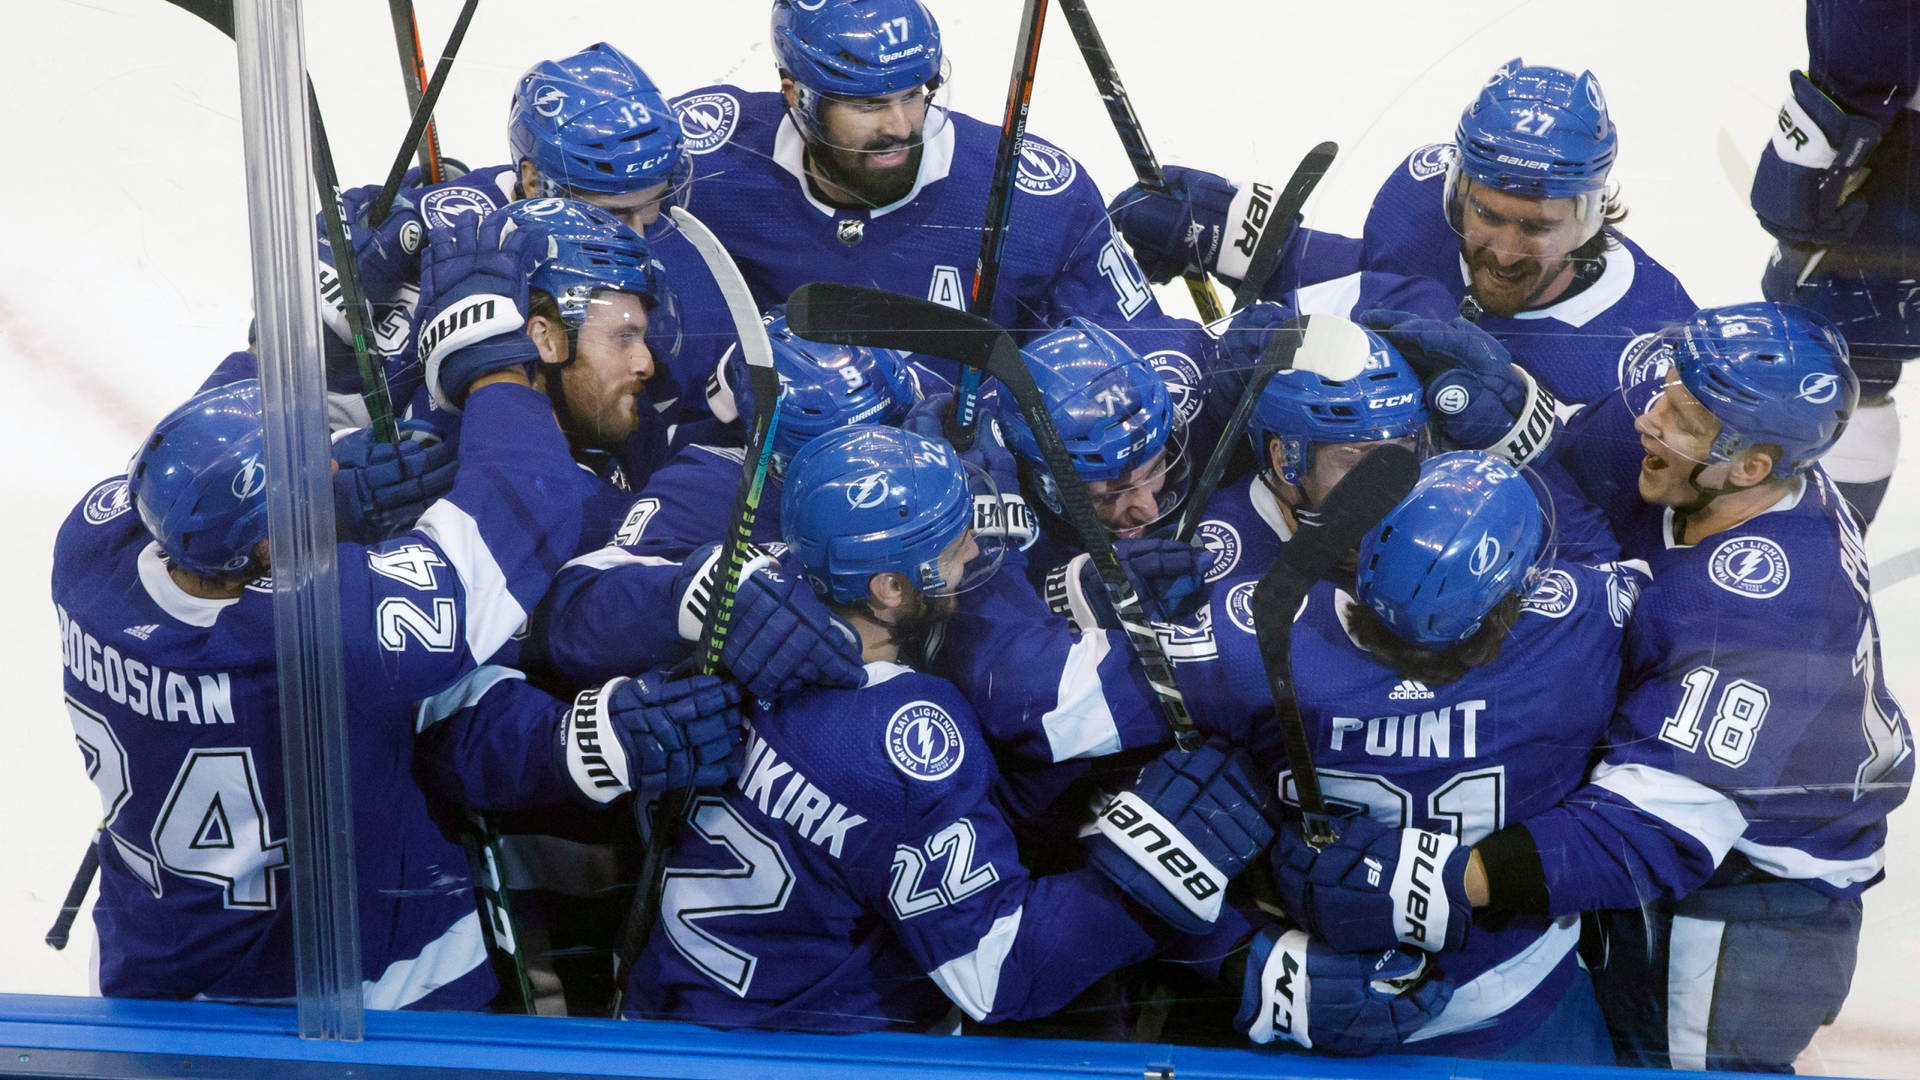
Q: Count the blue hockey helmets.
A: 11